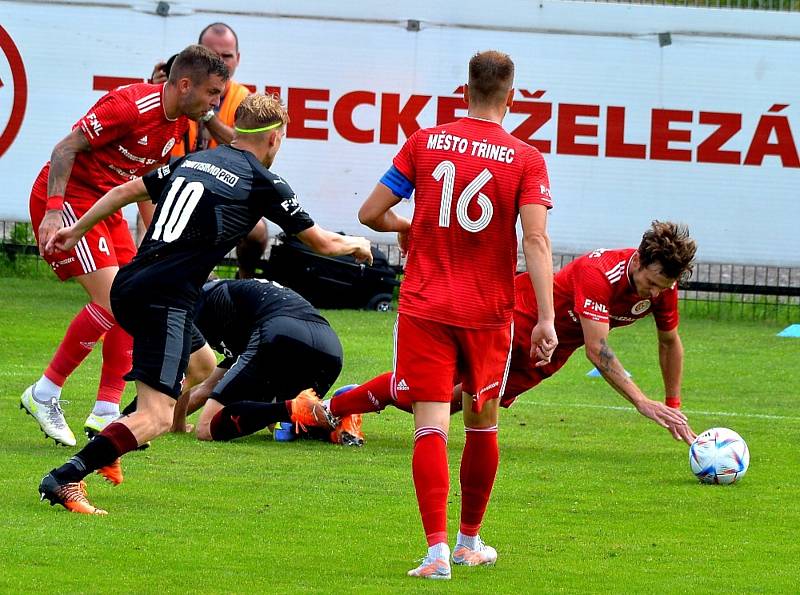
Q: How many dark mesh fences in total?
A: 1